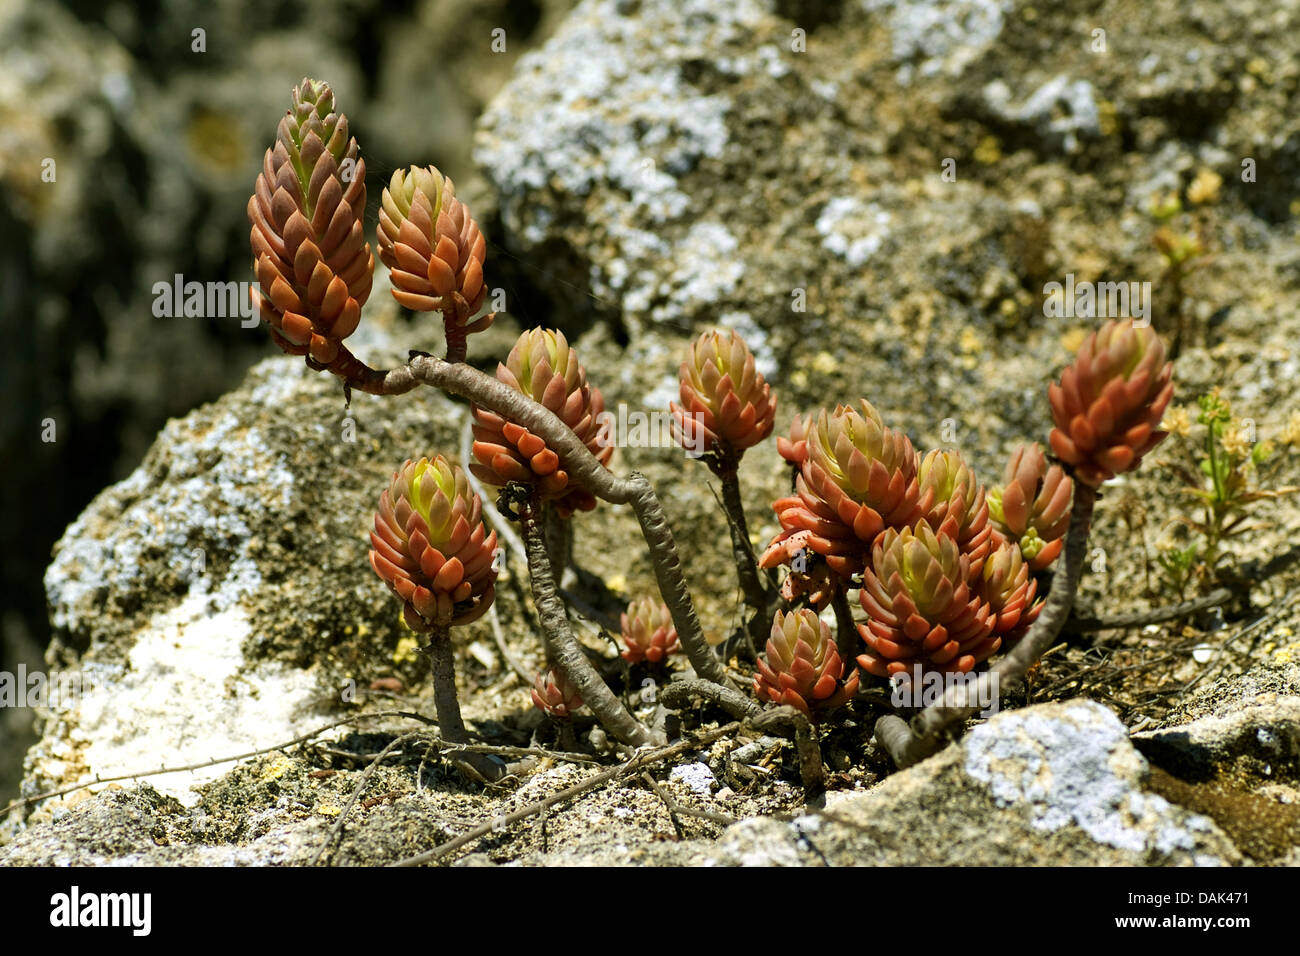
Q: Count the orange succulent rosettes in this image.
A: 15